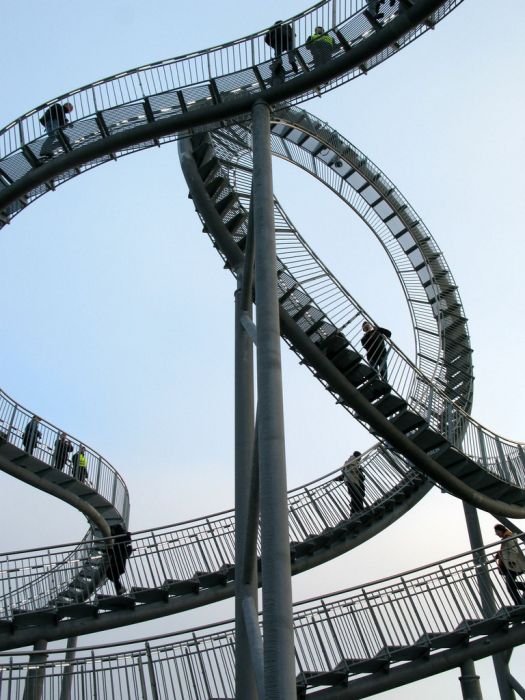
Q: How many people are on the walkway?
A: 11